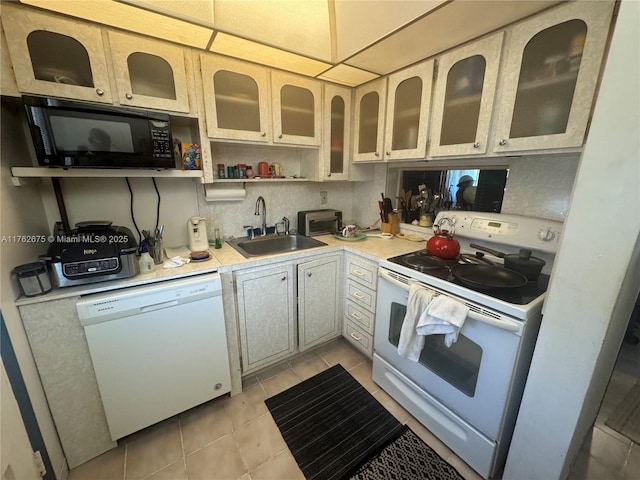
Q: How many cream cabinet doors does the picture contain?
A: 11